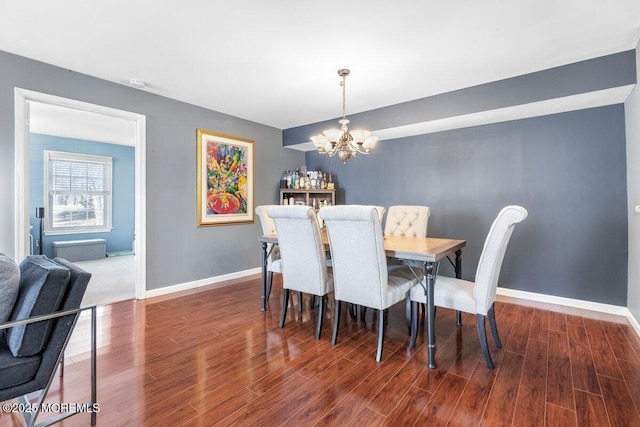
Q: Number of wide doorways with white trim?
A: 1